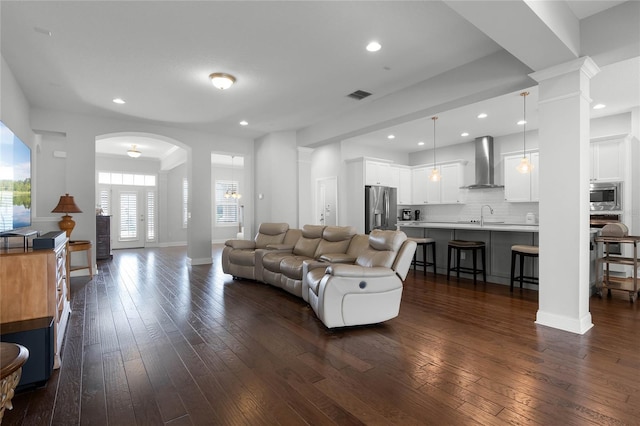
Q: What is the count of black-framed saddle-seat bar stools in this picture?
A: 3